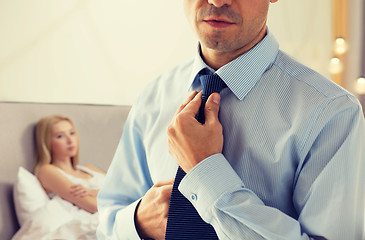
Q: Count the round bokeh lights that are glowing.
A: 3